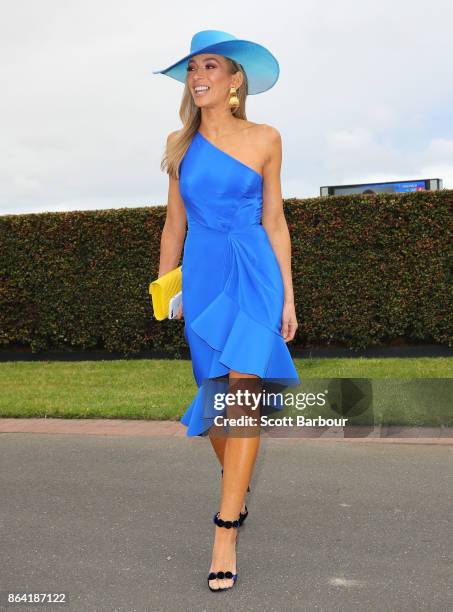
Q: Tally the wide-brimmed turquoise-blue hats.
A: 1